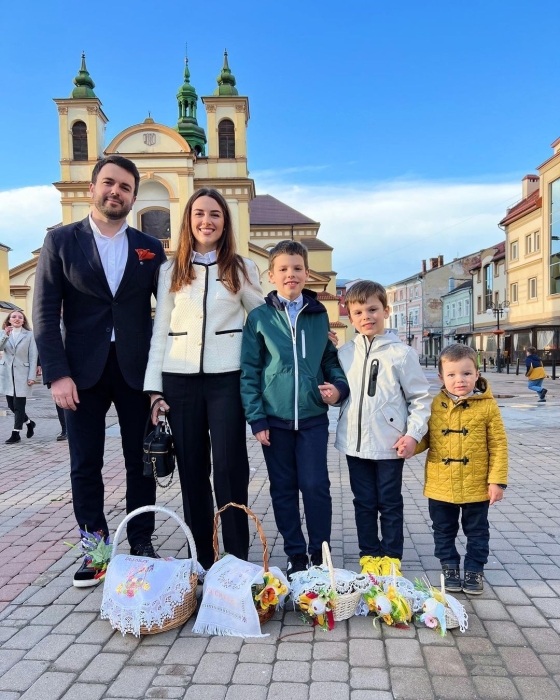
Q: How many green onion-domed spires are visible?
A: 3